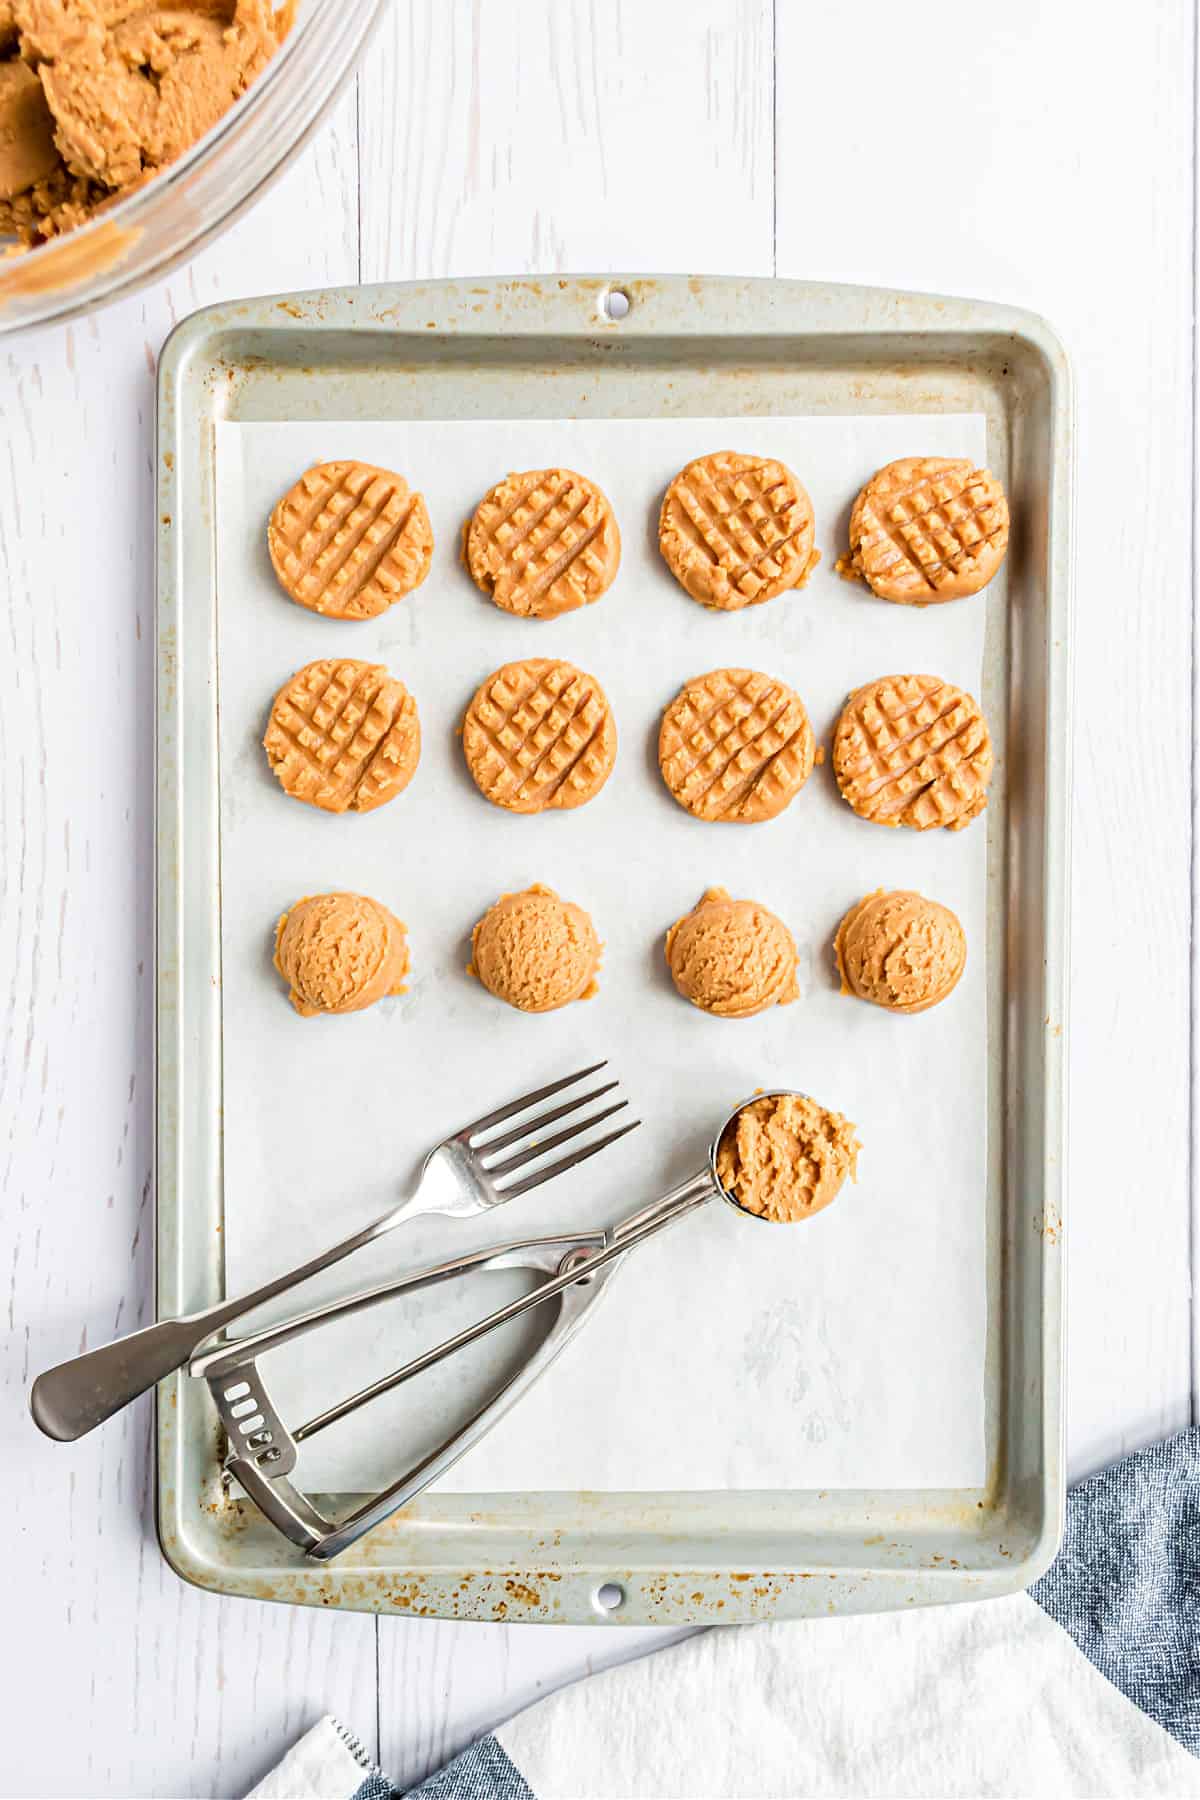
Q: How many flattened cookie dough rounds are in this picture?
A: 8